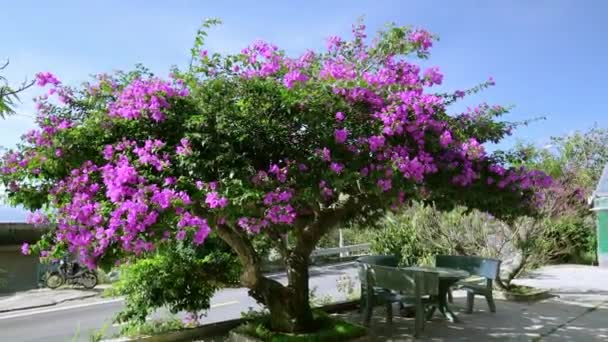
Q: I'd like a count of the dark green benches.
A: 3